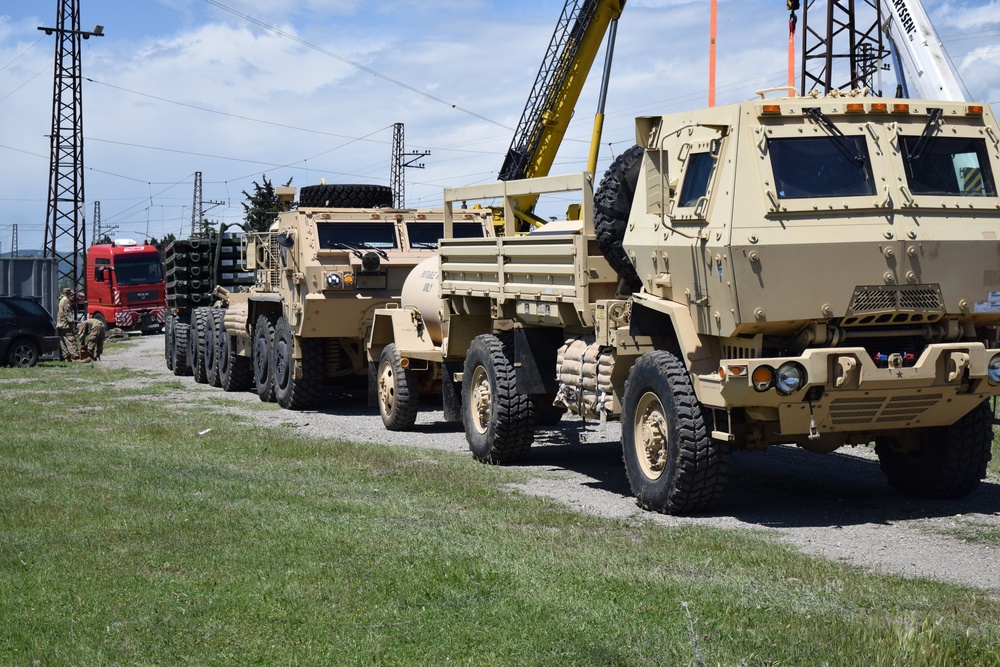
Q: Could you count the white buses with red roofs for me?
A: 0